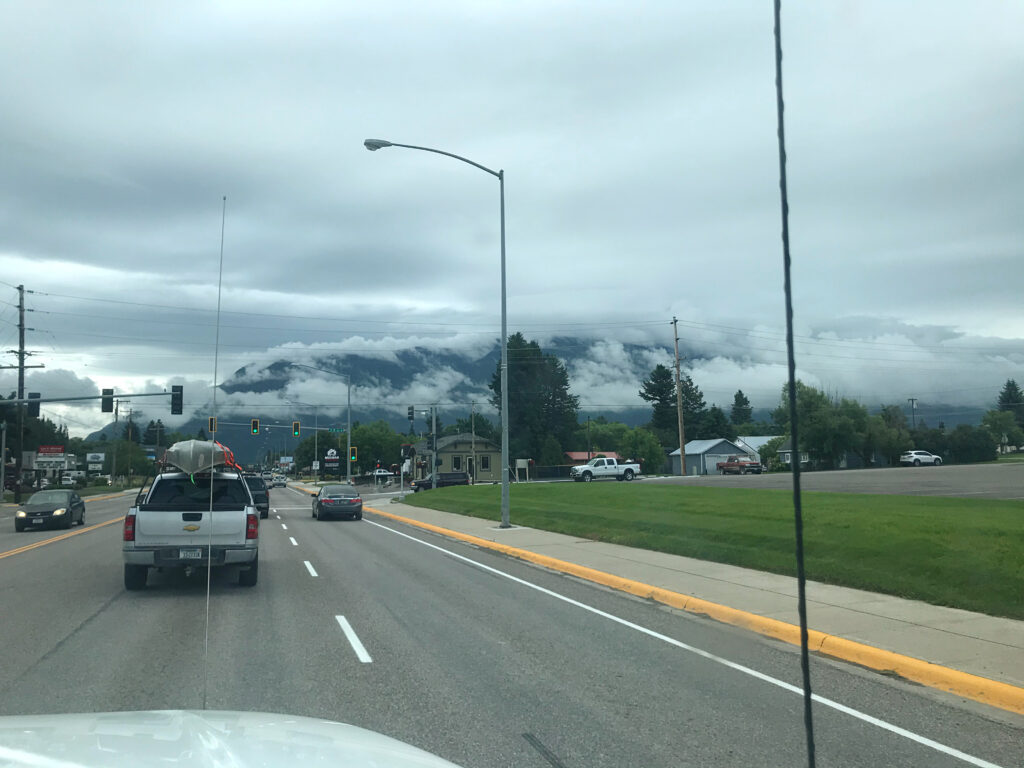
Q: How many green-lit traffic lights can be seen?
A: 3